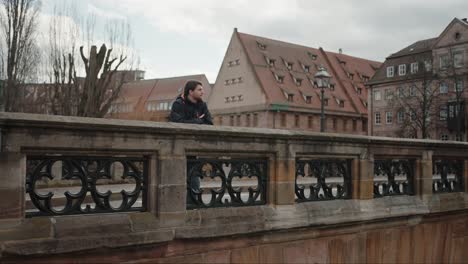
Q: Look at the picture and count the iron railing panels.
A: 5